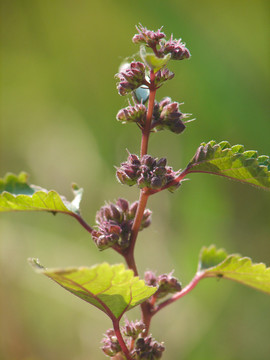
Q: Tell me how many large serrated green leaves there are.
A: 4